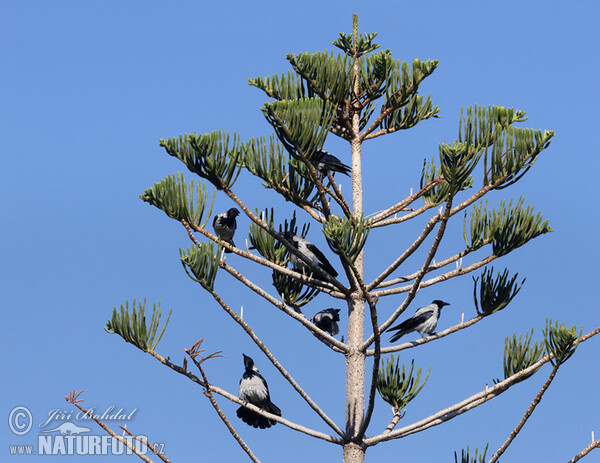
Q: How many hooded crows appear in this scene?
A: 6